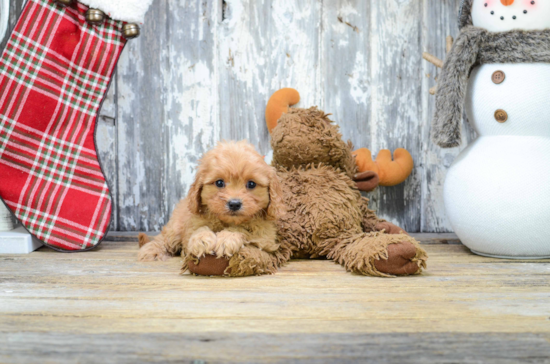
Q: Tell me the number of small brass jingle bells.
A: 3